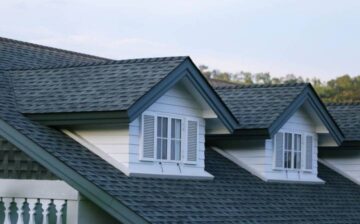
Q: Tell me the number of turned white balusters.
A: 5